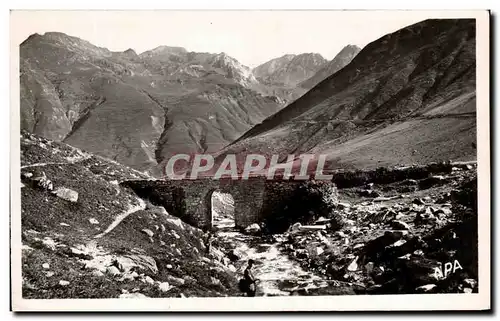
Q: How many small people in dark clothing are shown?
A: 1